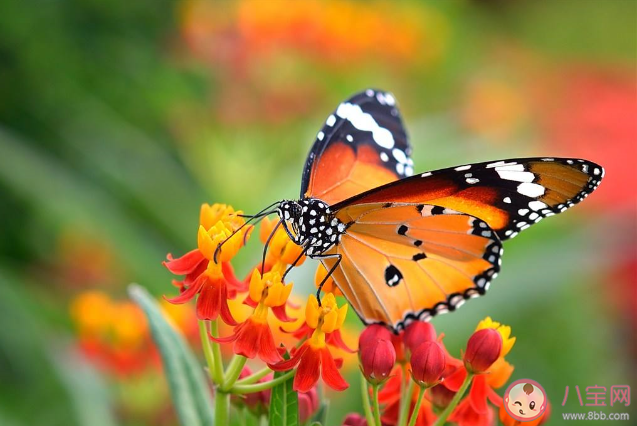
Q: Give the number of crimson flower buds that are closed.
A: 5